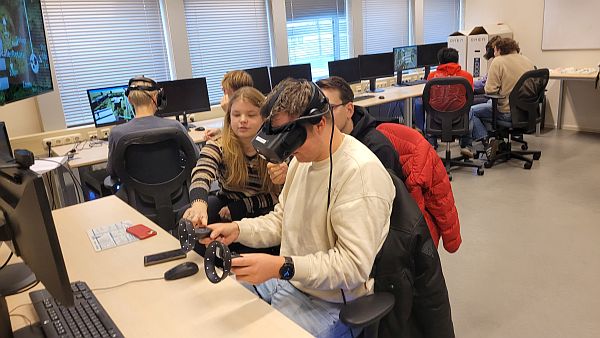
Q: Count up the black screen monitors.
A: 6